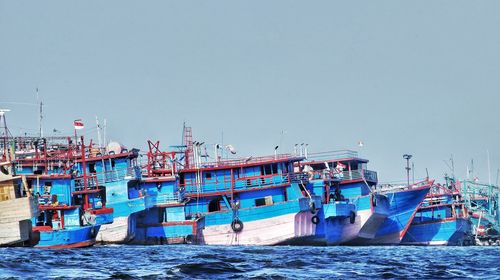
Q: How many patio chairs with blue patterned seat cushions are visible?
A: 0